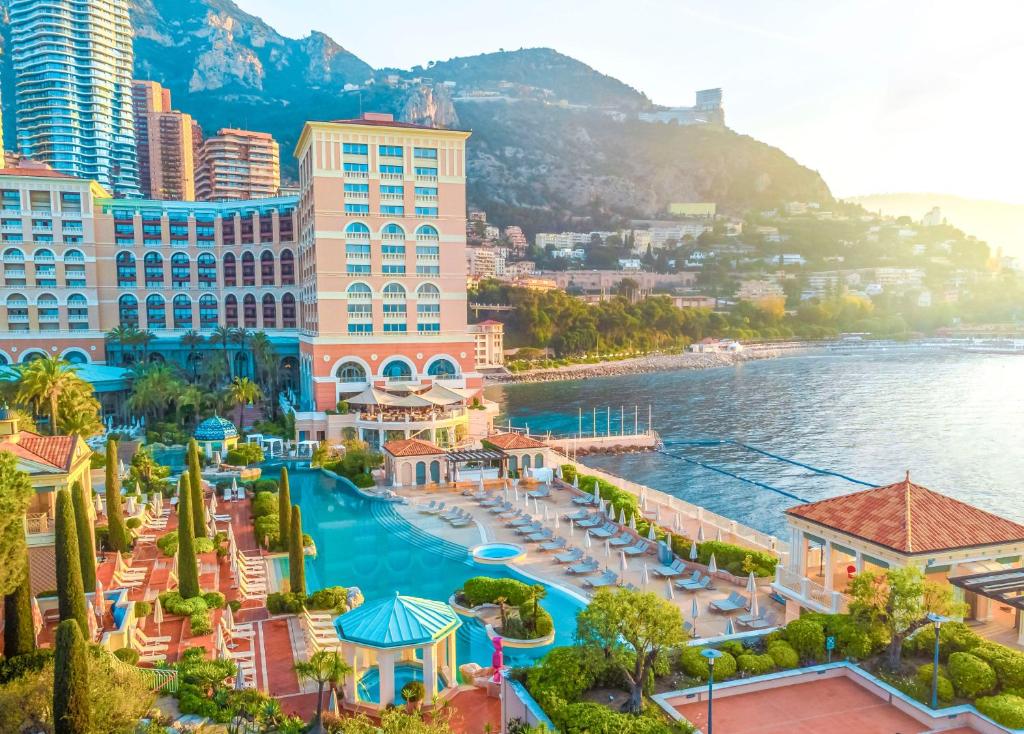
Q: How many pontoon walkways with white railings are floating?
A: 0